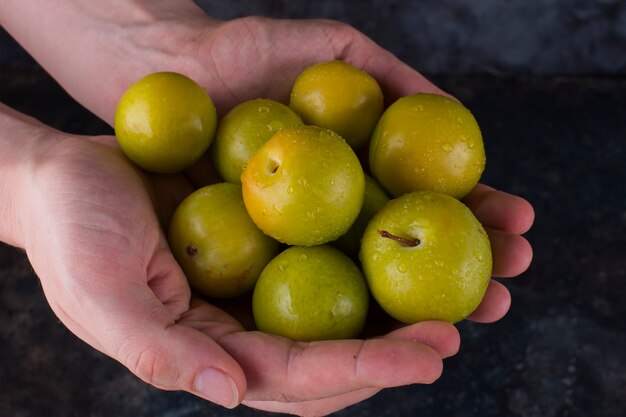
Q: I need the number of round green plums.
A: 9